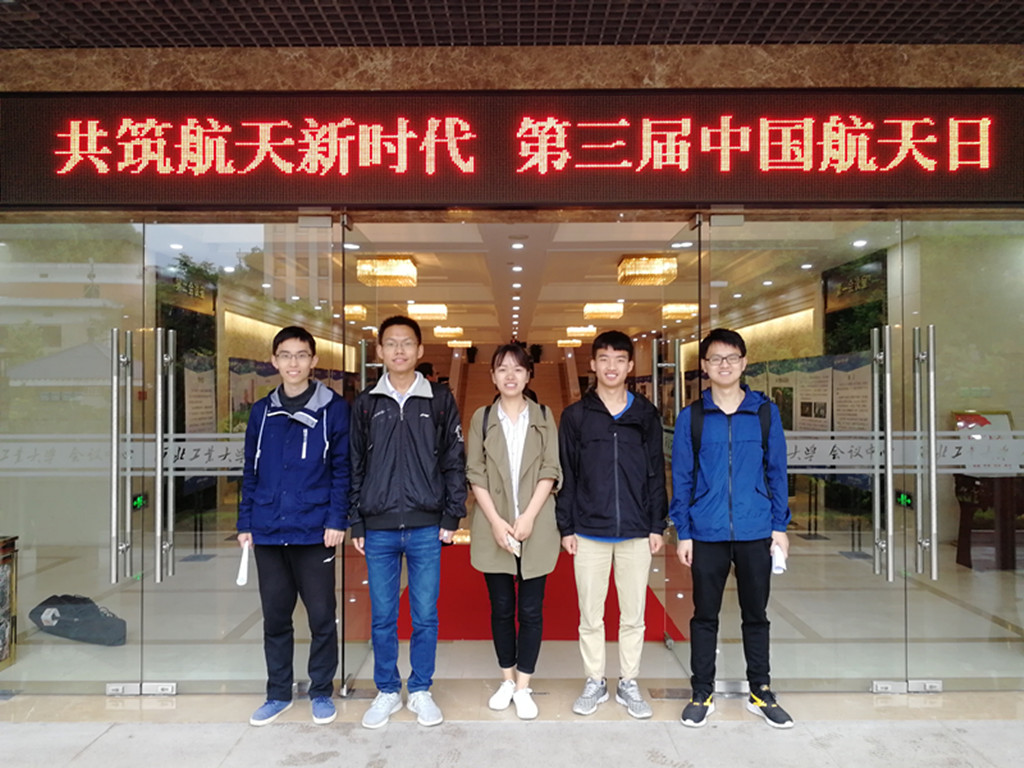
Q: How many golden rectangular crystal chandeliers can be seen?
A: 10